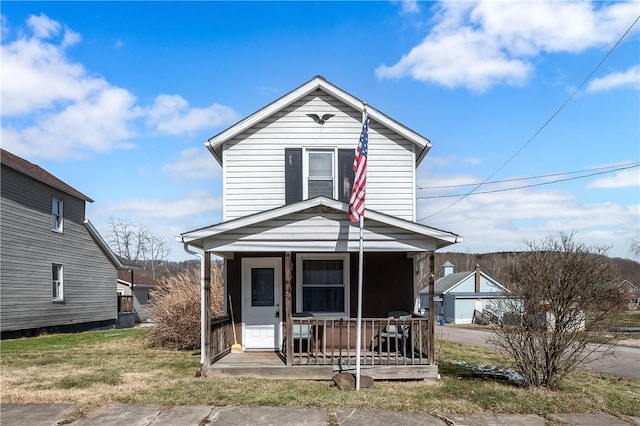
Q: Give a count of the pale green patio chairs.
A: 2